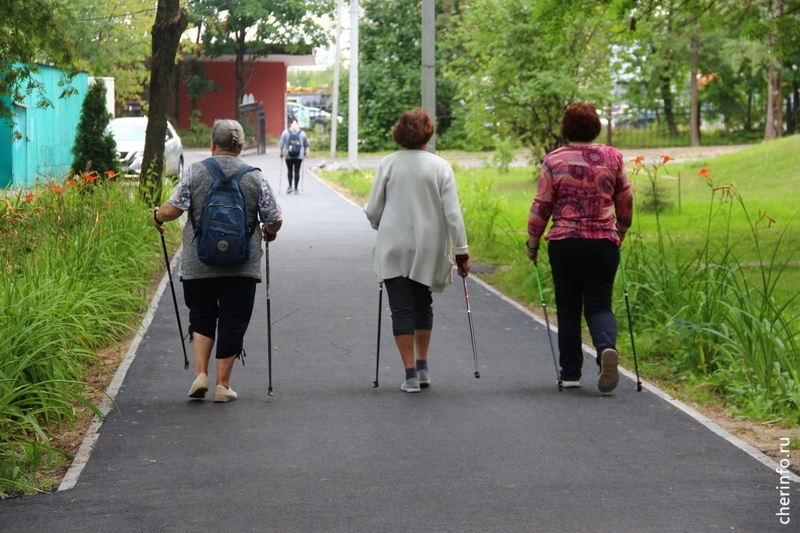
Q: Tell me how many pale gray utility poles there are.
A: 3